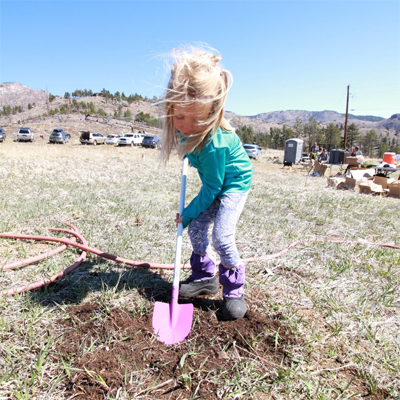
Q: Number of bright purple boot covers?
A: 2